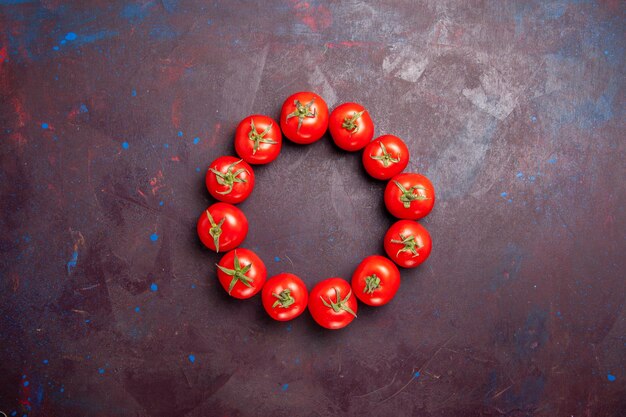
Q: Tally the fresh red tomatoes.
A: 12